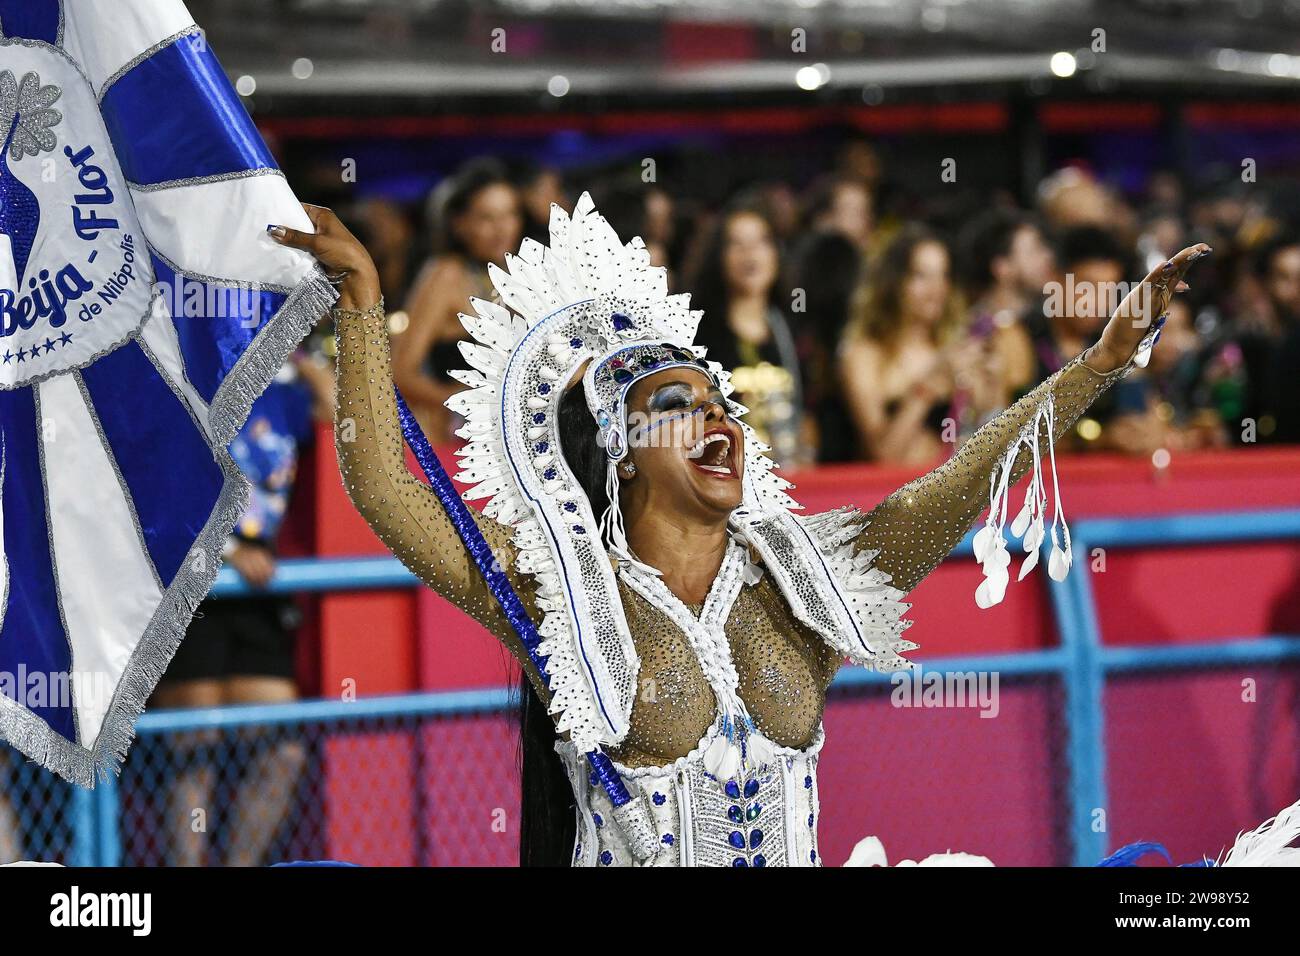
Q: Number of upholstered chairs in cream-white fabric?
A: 0